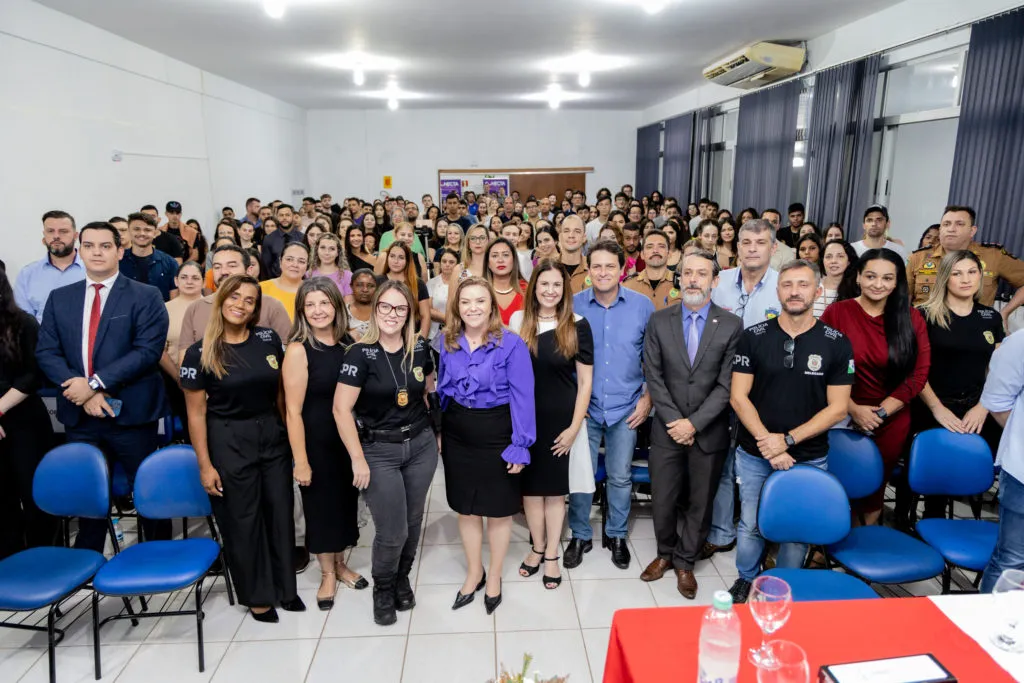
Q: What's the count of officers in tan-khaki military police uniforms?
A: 3